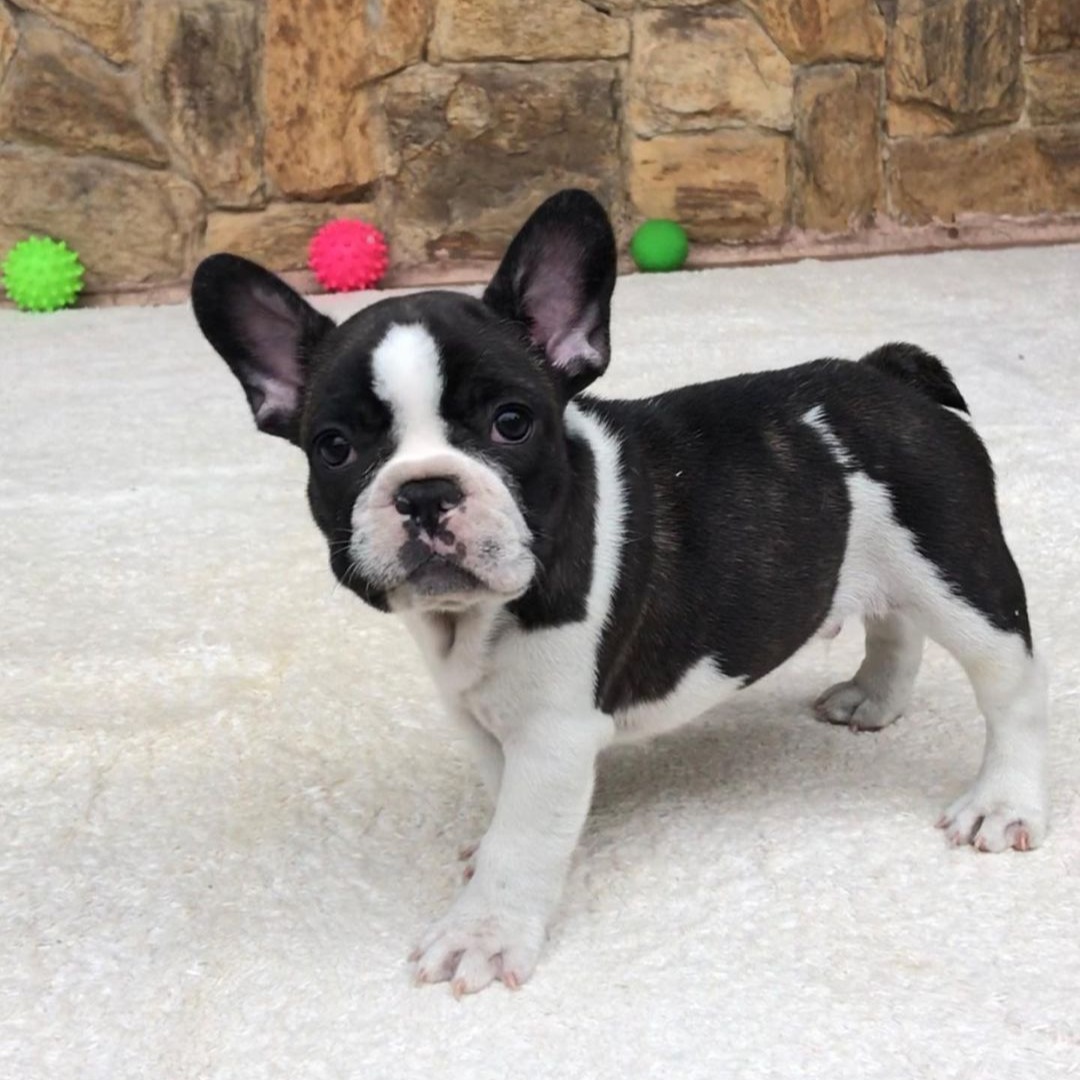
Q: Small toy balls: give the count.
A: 3